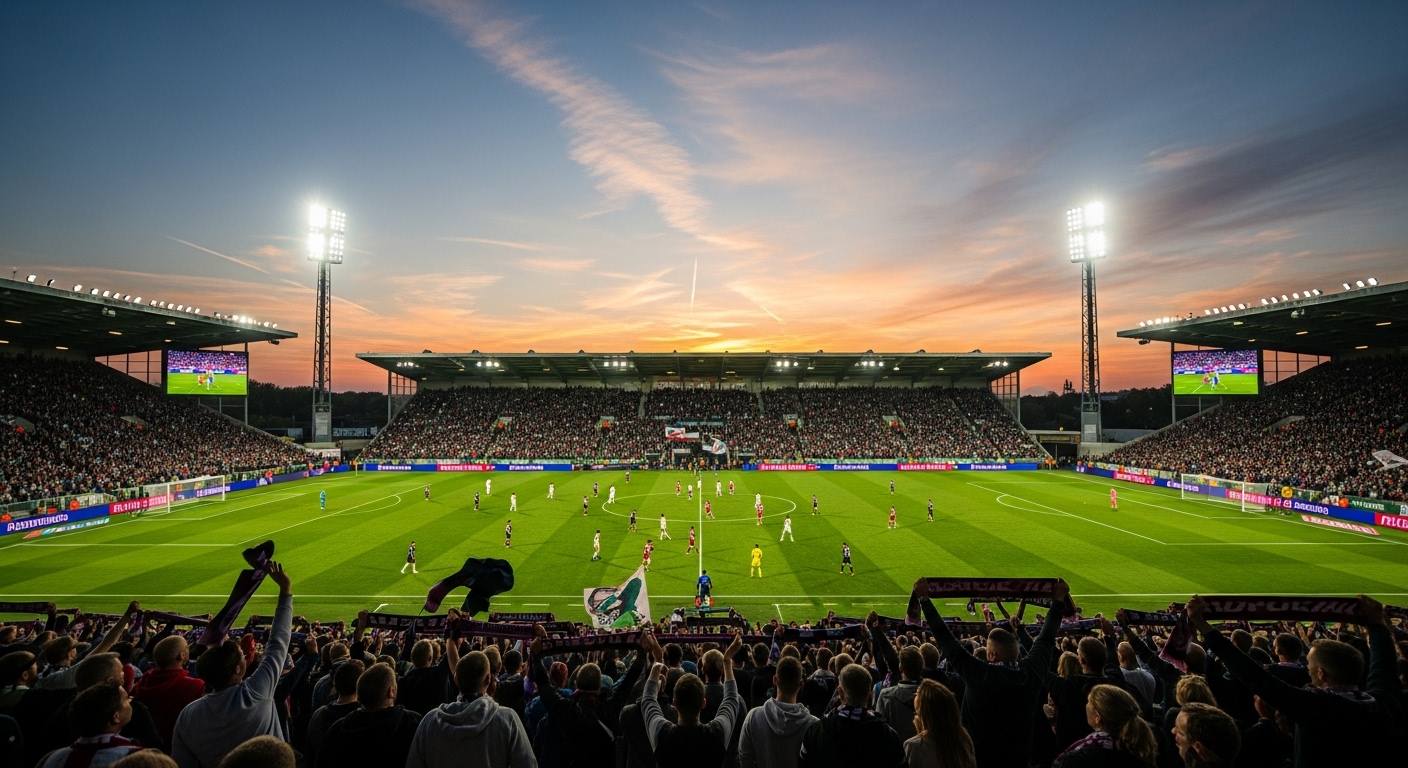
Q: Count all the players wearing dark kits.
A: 12